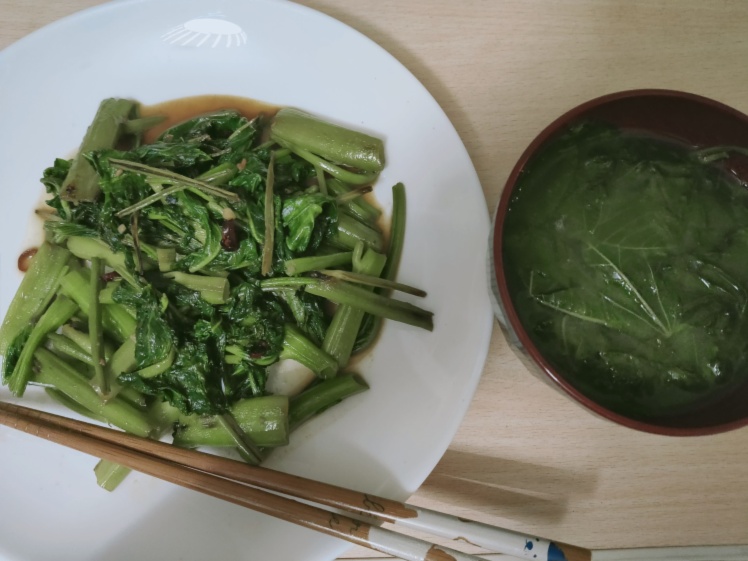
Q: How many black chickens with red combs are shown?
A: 0